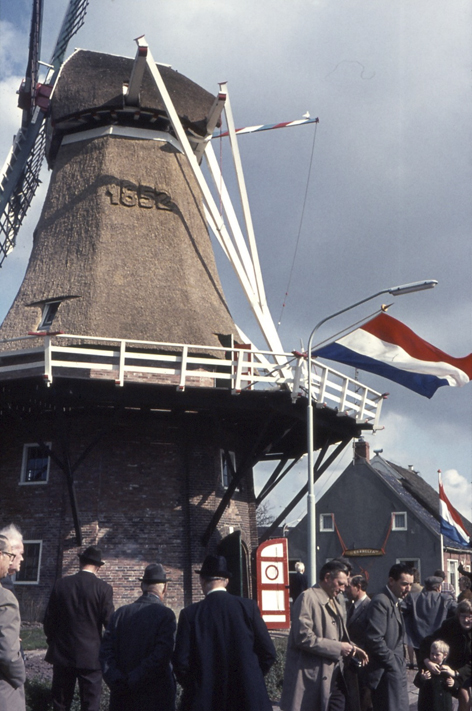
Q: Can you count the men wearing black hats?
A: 3